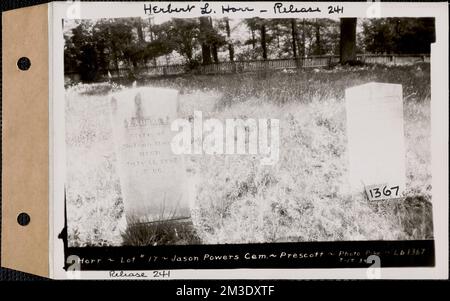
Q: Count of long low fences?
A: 1